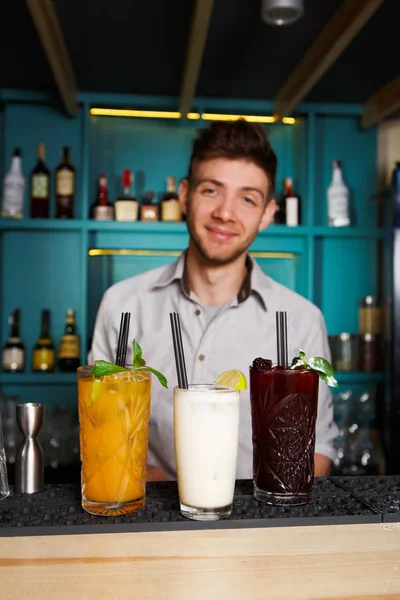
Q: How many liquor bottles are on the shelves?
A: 12